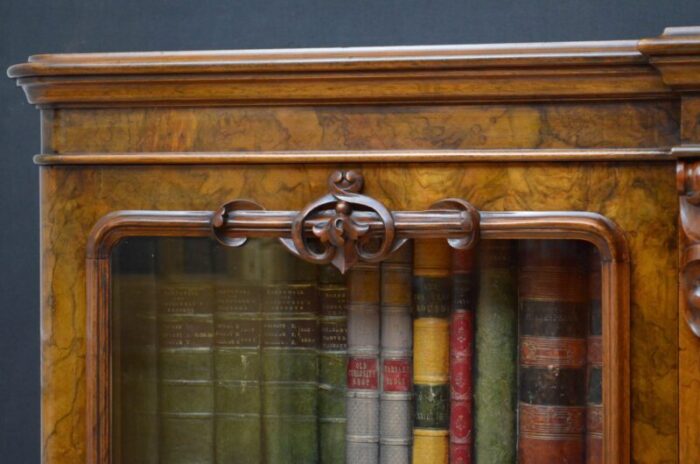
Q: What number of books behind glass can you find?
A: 12